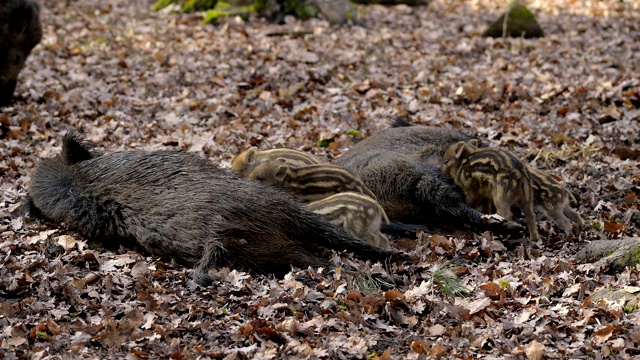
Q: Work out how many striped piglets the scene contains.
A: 5